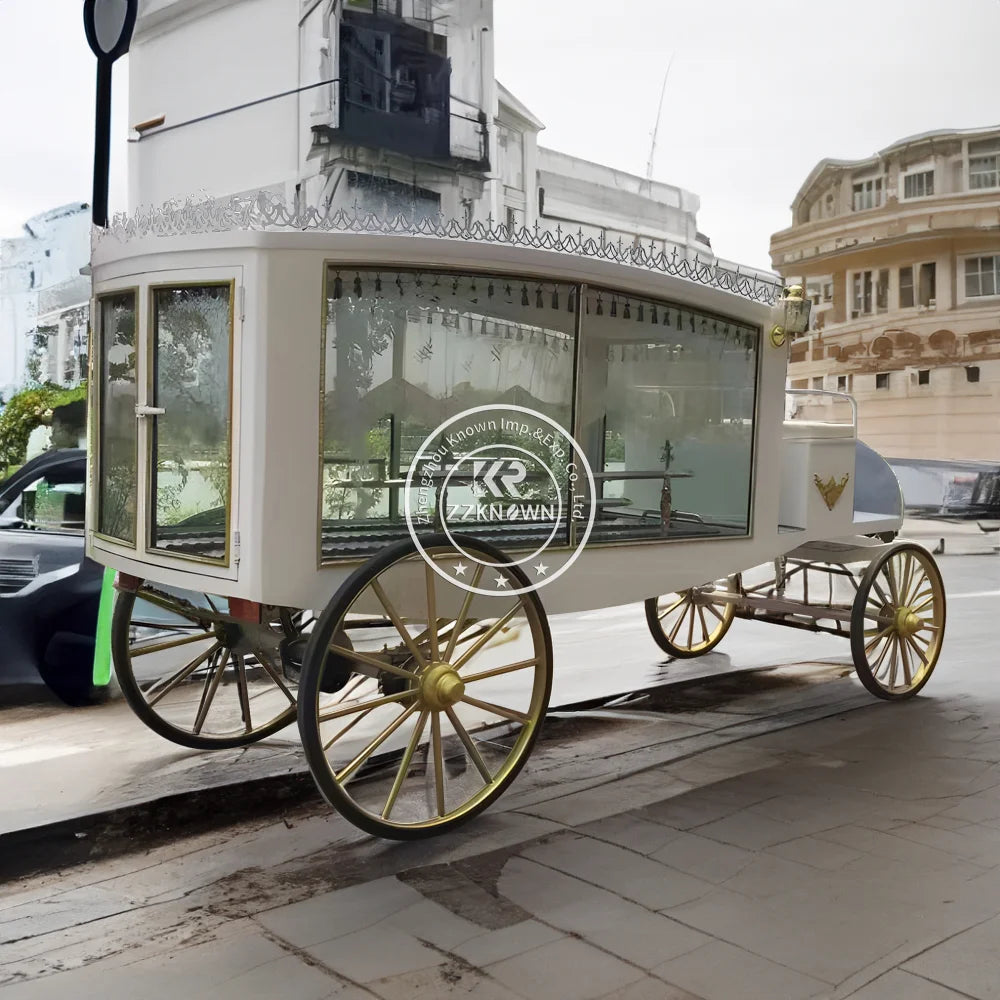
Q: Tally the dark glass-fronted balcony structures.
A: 1